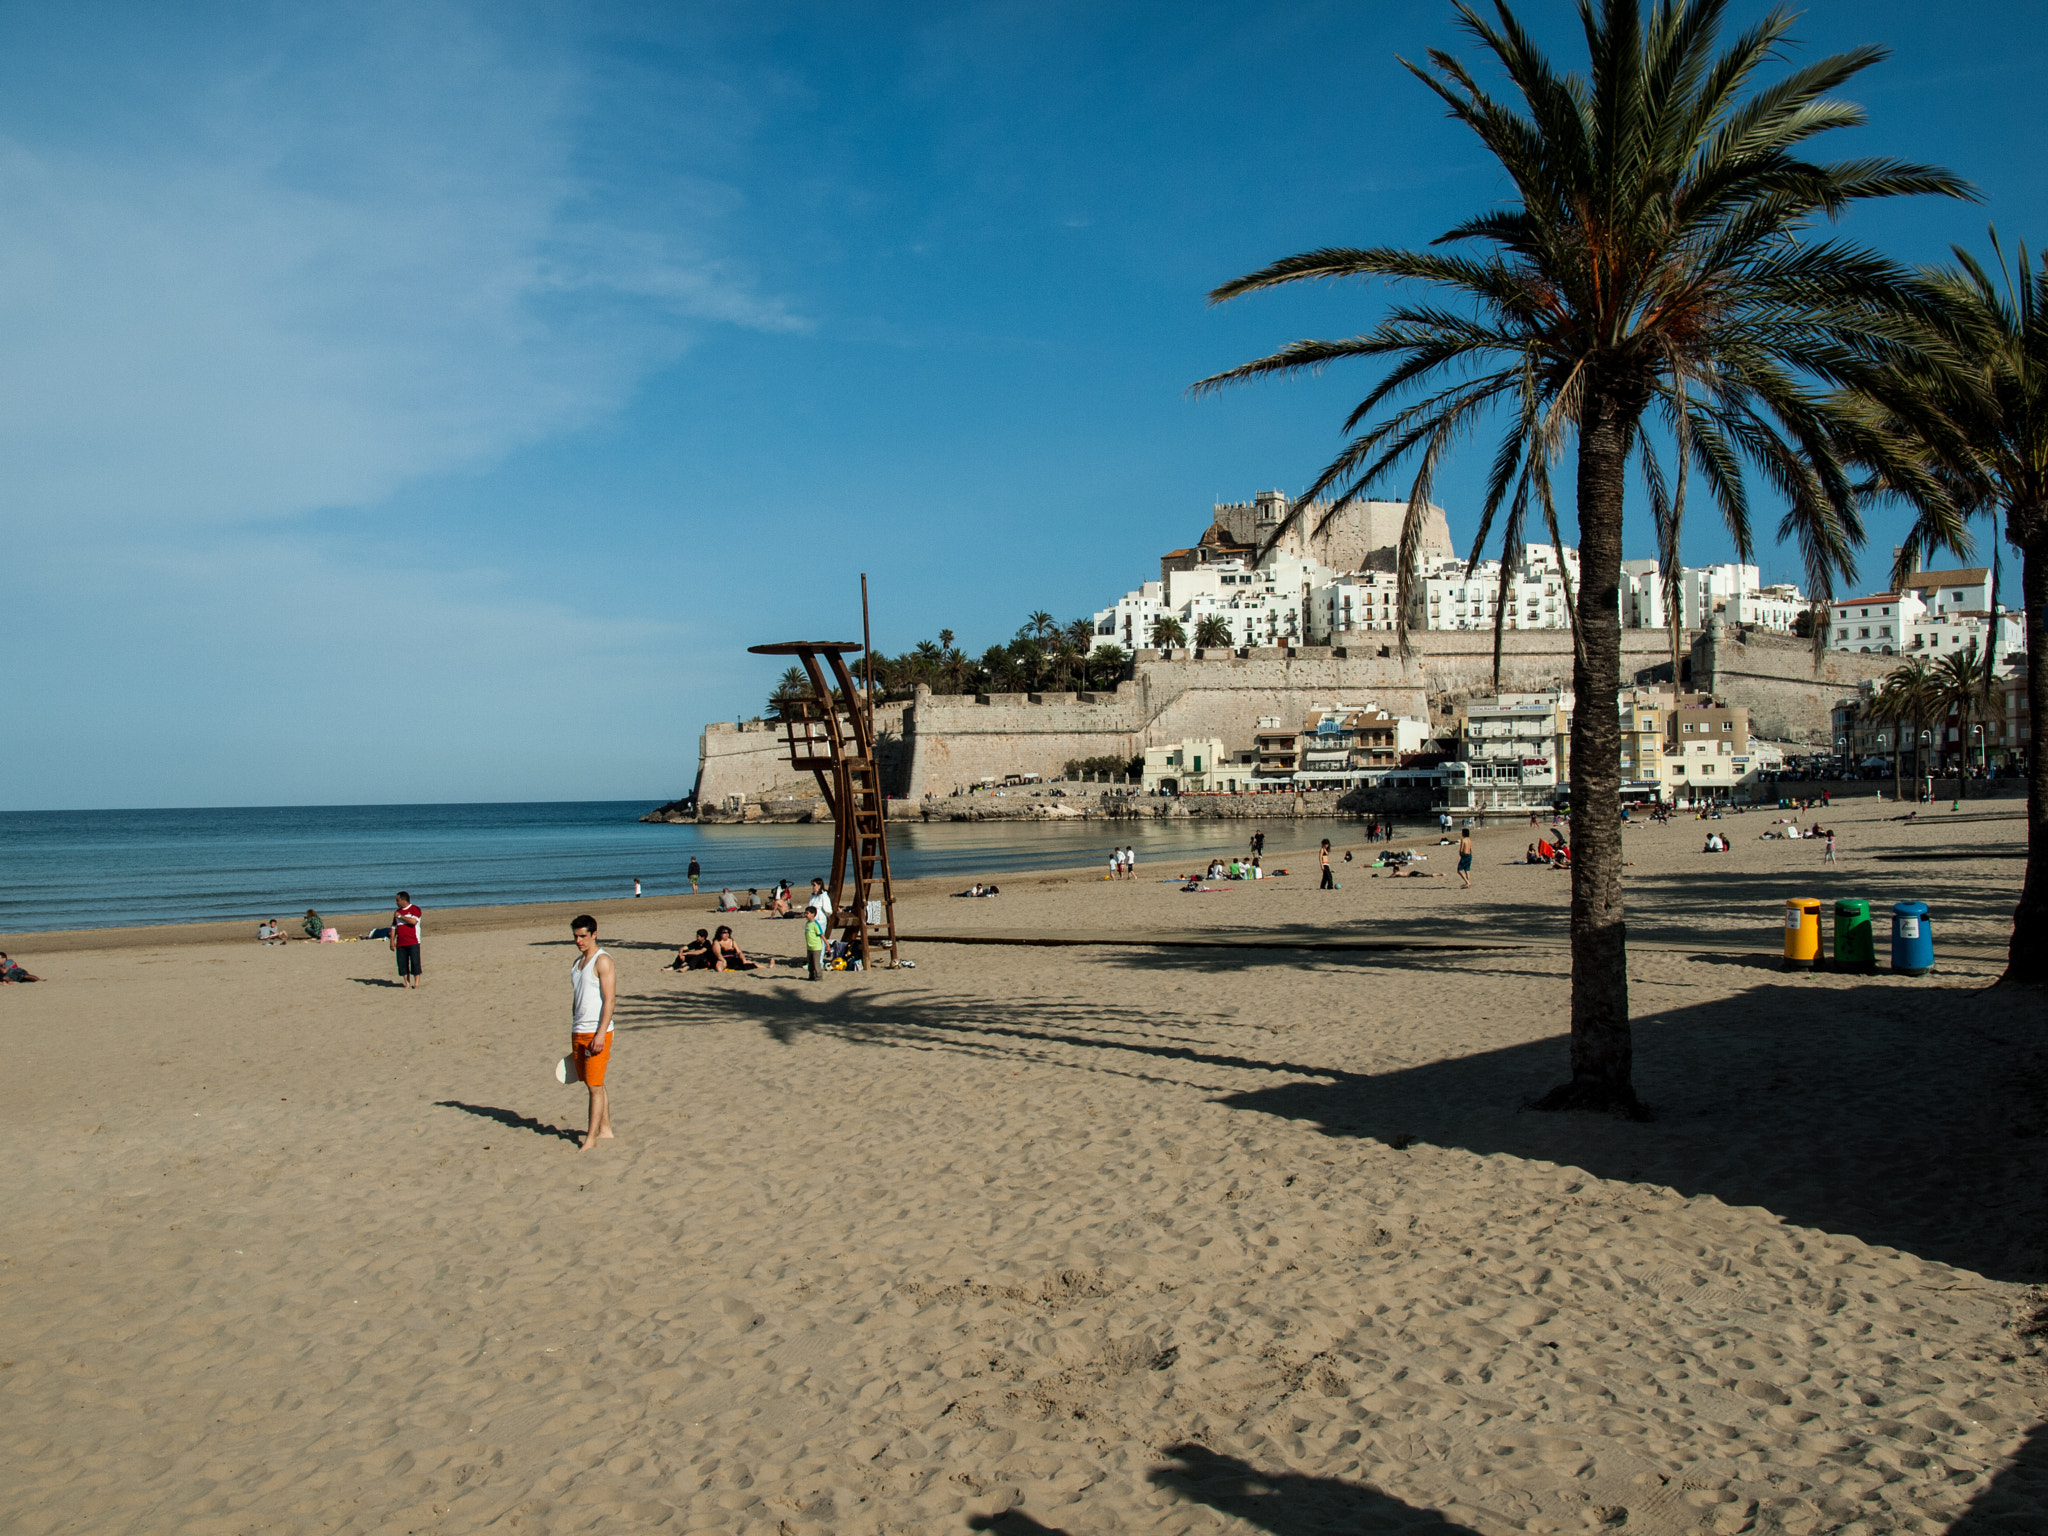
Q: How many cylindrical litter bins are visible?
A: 3